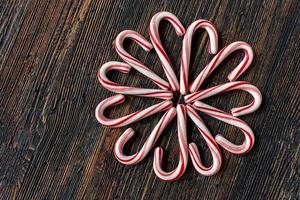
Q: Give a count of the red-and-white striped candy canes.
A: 11